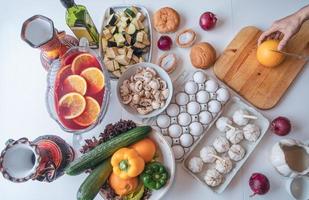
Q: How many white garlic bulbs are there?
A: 10